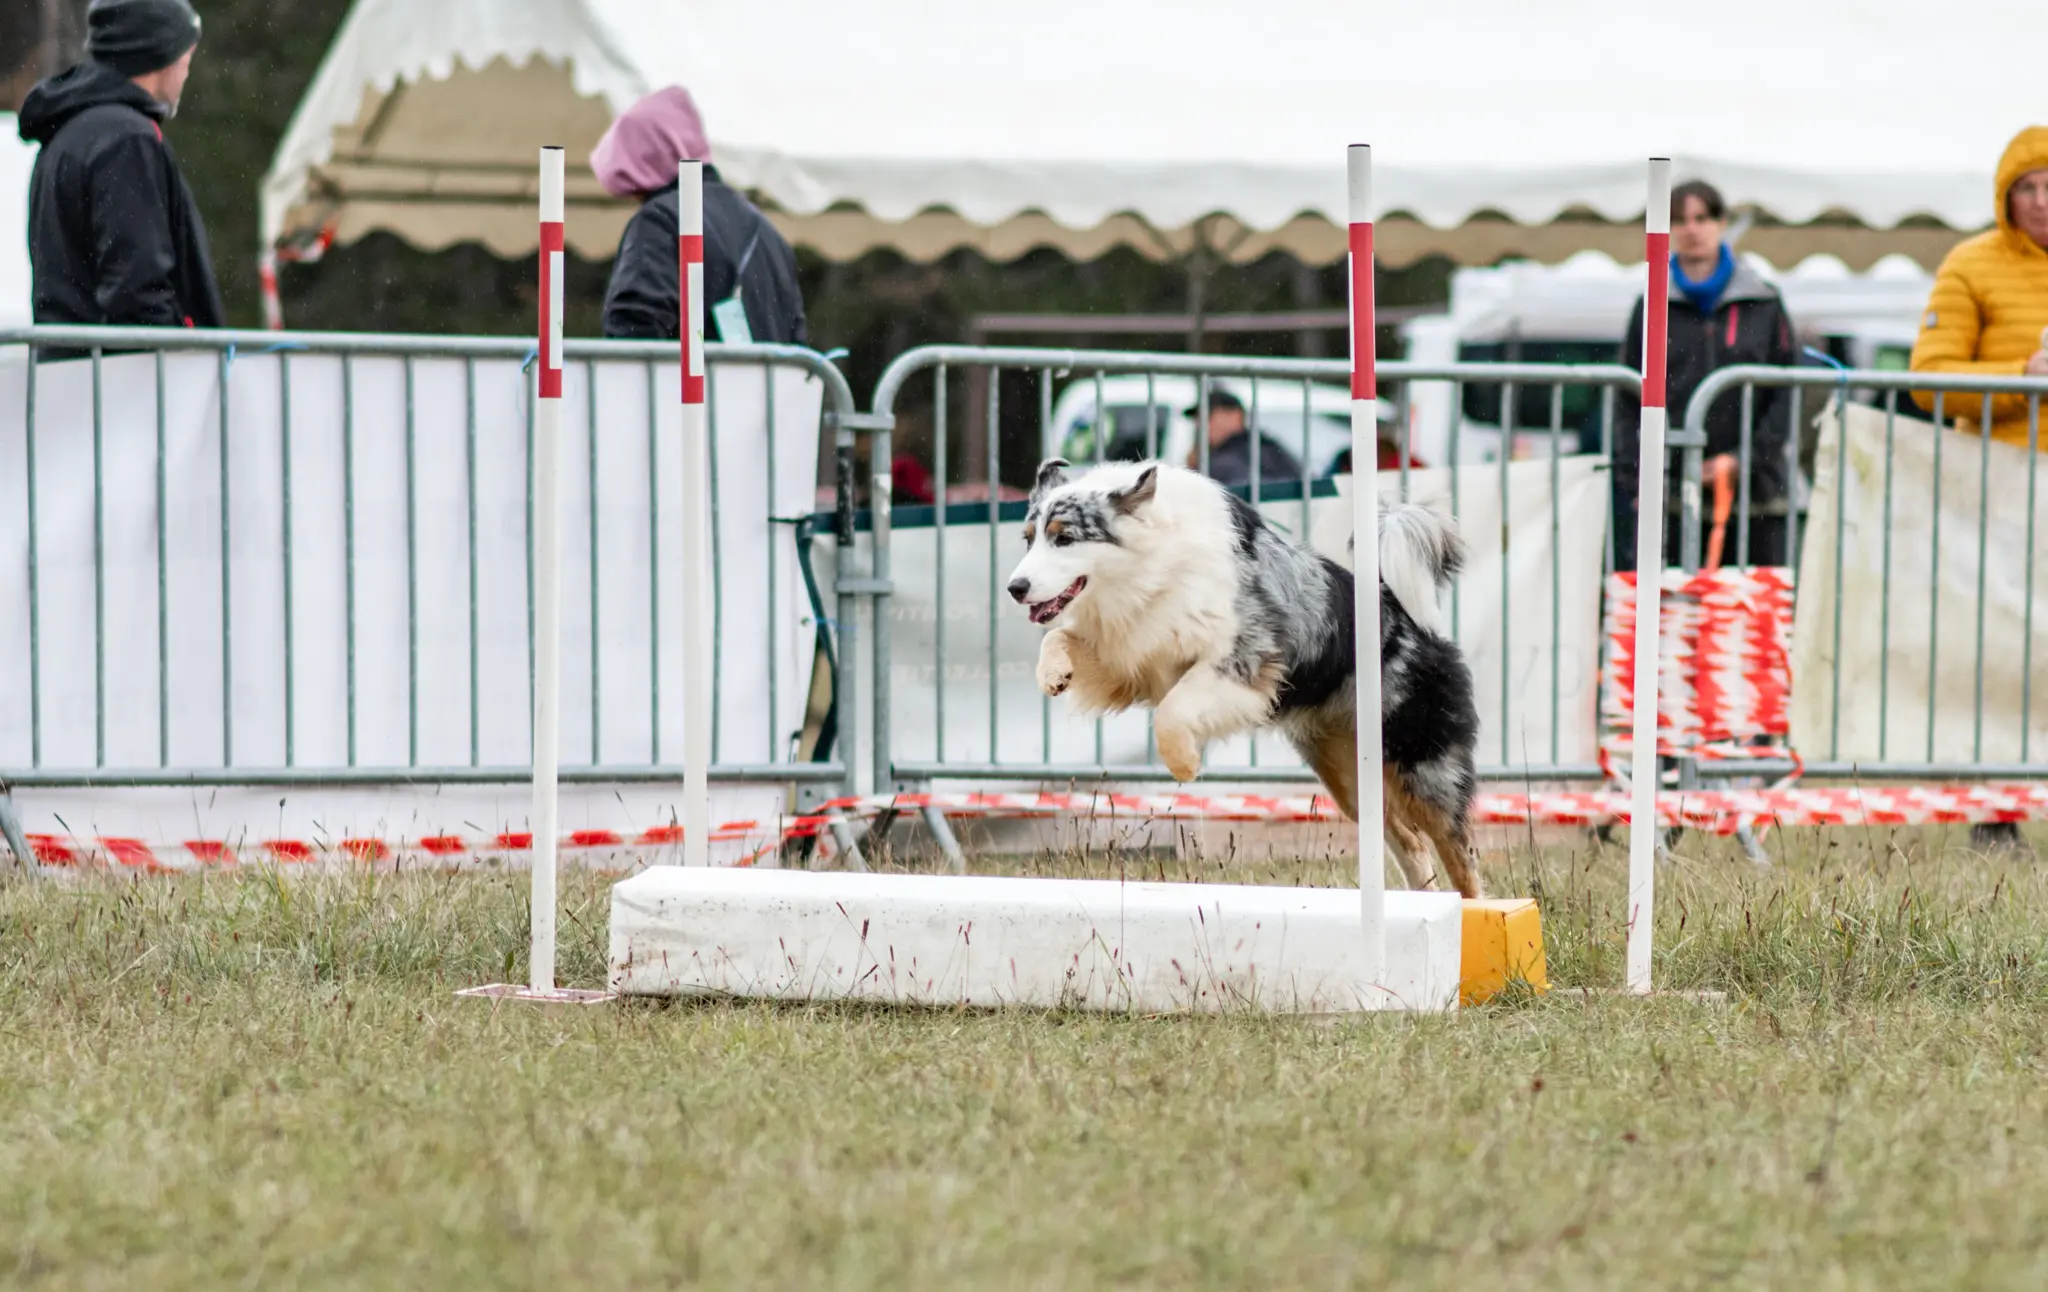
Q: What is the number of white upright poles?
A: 4